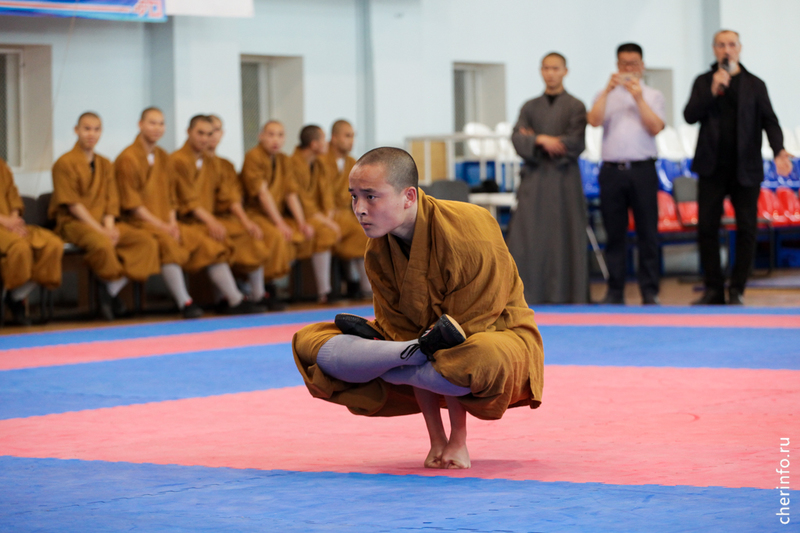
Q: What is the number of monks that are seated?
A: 8